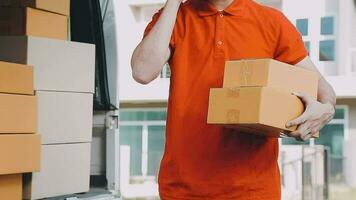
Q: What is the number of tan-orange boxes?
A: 8